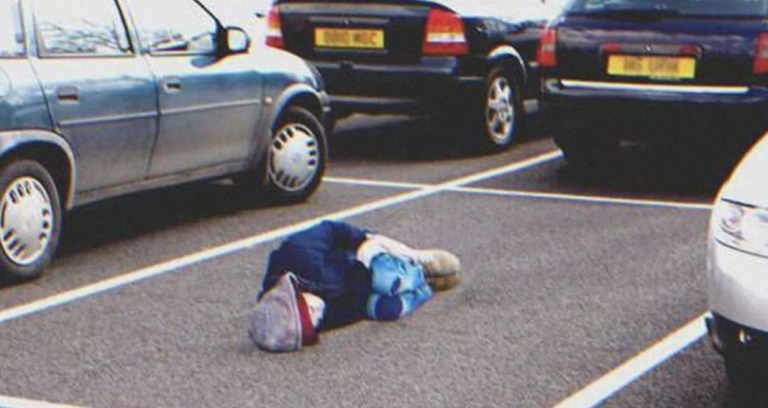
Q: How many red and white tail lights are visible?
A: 4